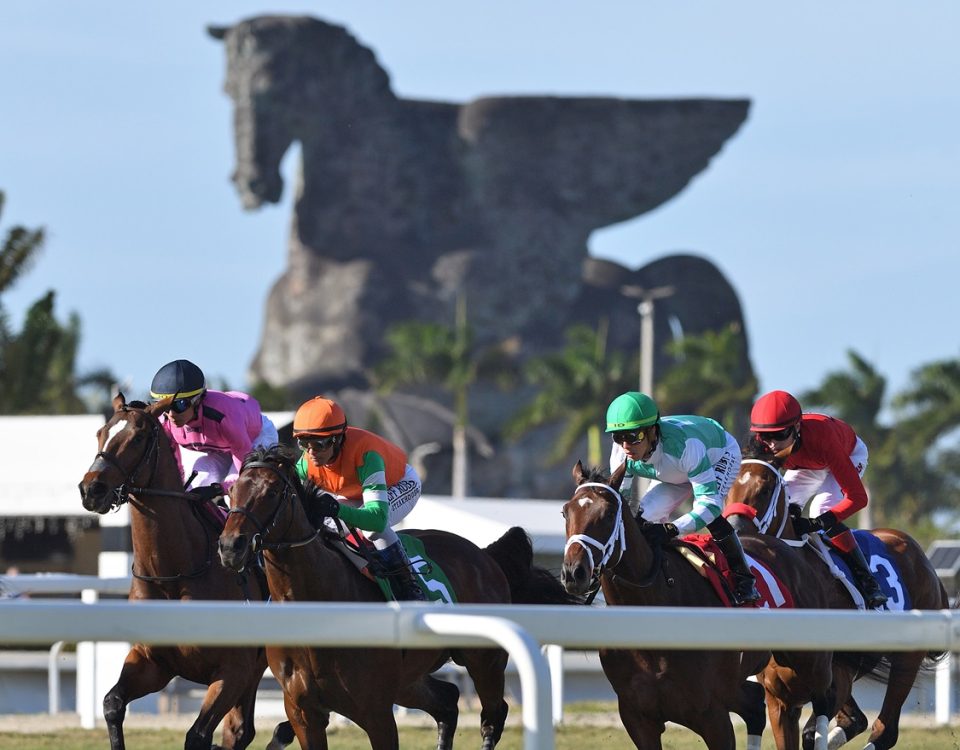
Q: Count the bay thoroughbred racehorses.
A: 4